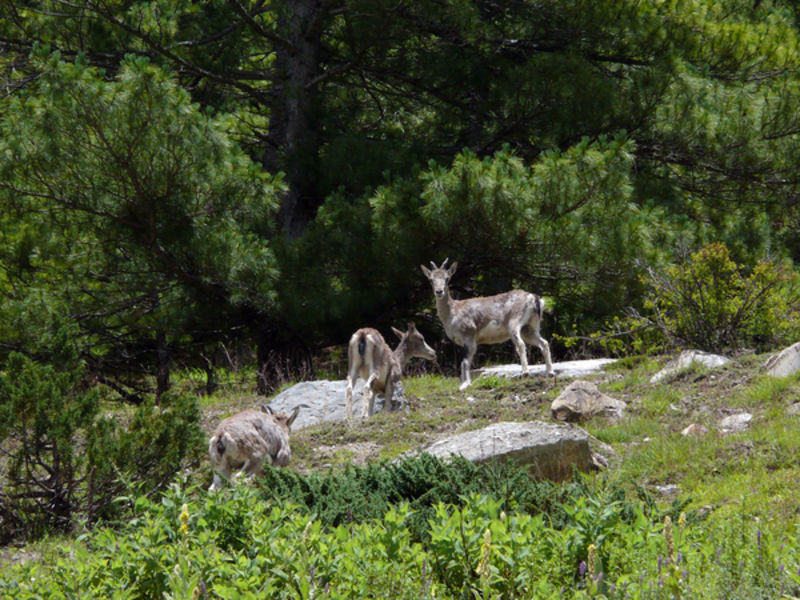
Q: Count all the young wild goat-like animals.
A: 3